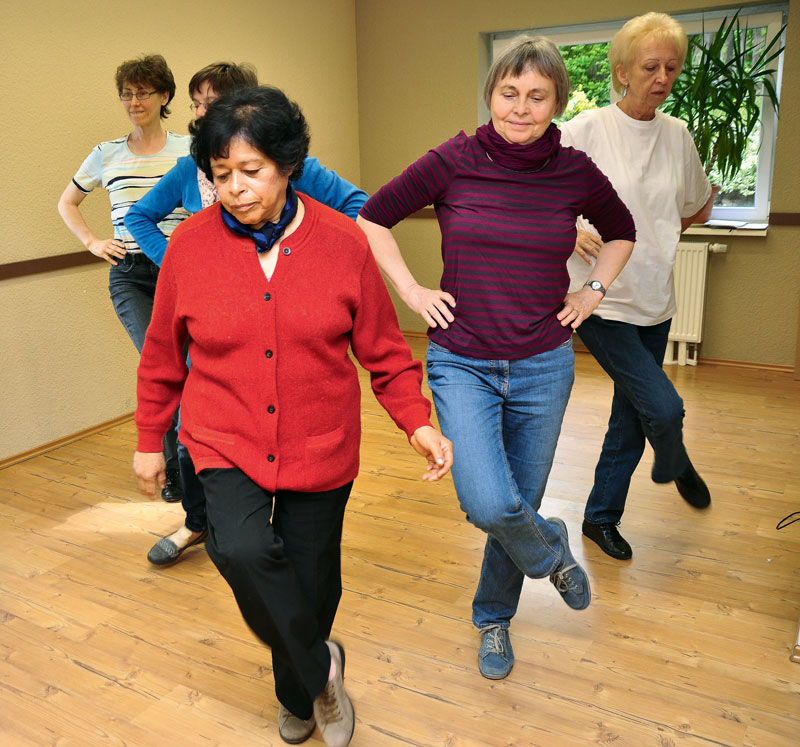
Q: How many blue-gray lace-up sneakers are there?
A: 2